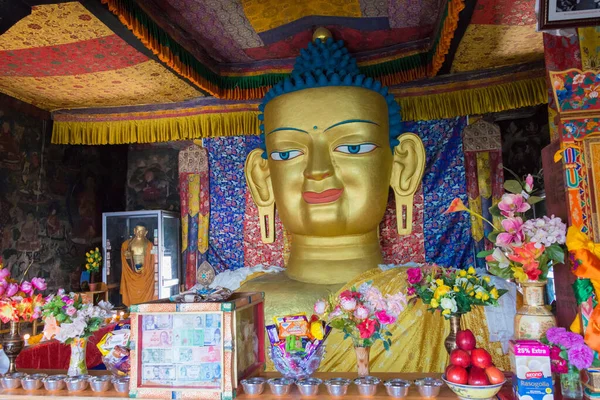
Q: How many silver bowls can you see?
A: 13